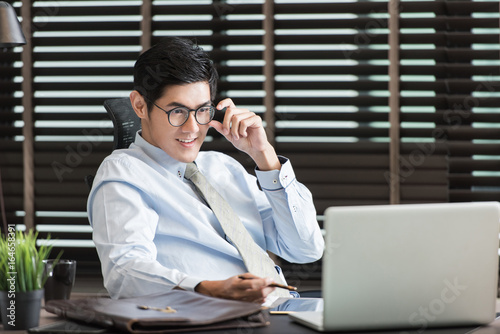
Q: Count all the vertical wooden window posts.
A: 4